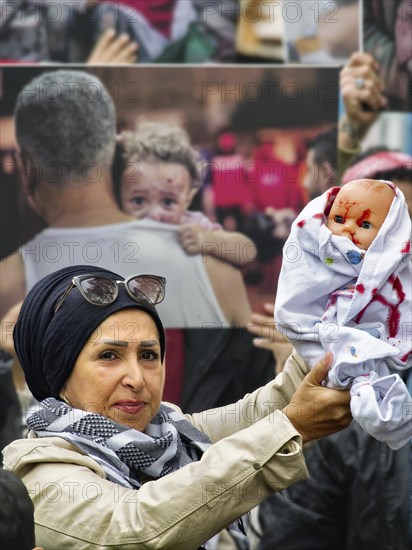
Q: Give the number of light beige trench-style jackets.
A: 1